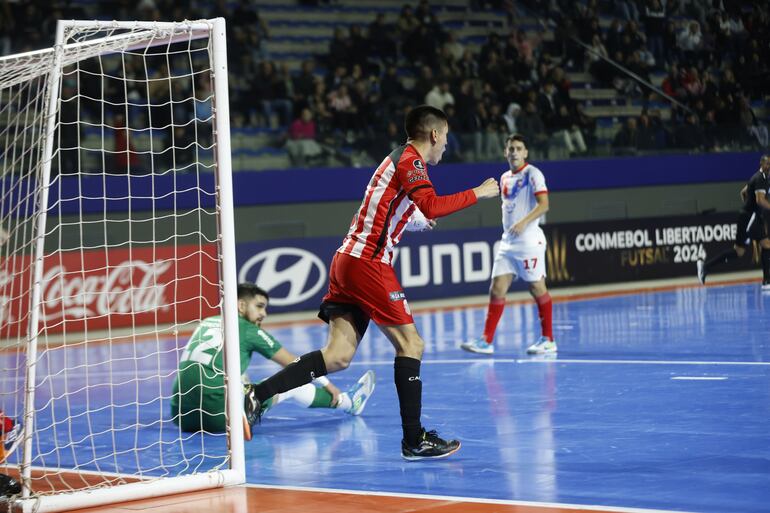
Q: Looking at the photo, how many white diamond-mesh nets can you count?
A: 1